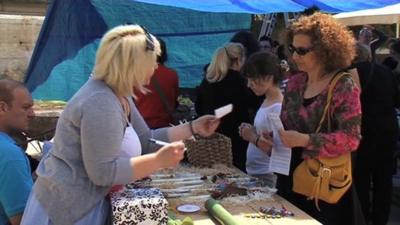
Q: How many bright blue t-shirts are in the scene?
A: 1